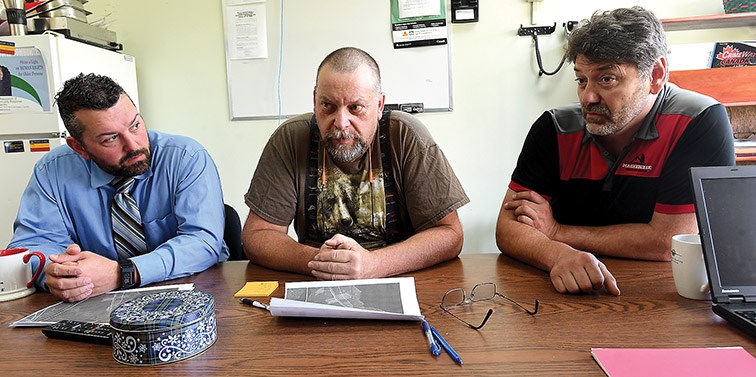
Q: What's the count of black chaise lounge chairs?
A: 0